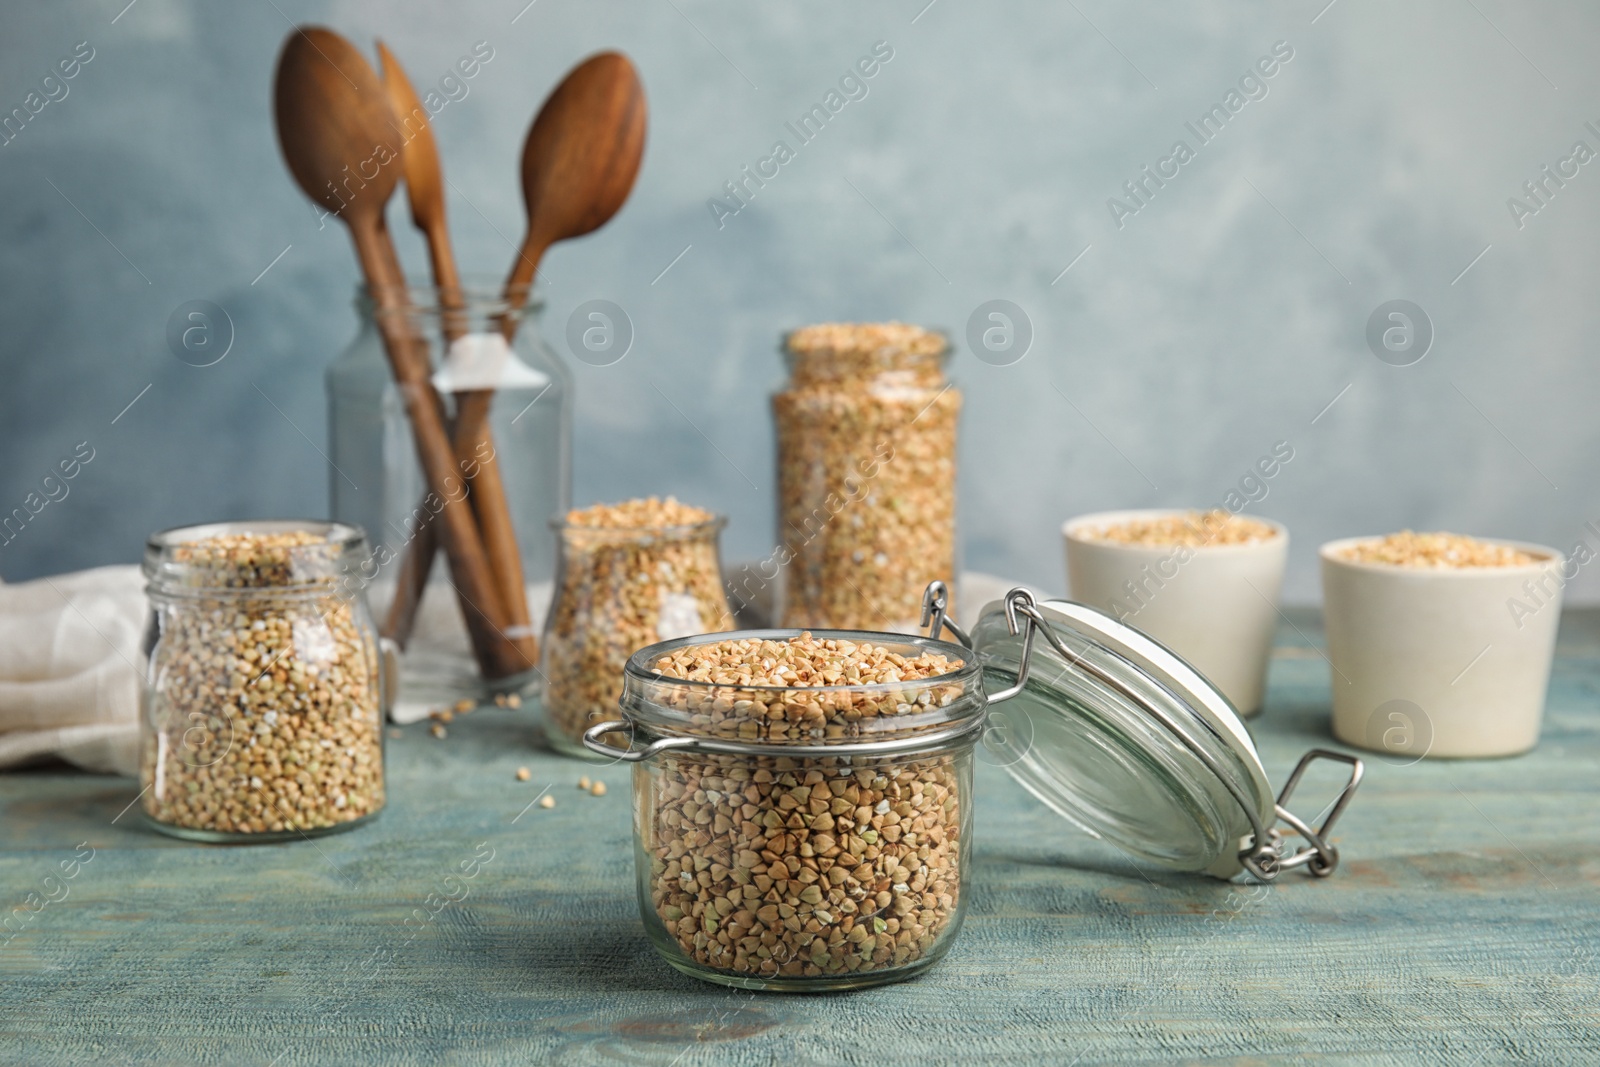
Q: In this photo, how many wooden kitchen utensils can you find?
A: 3